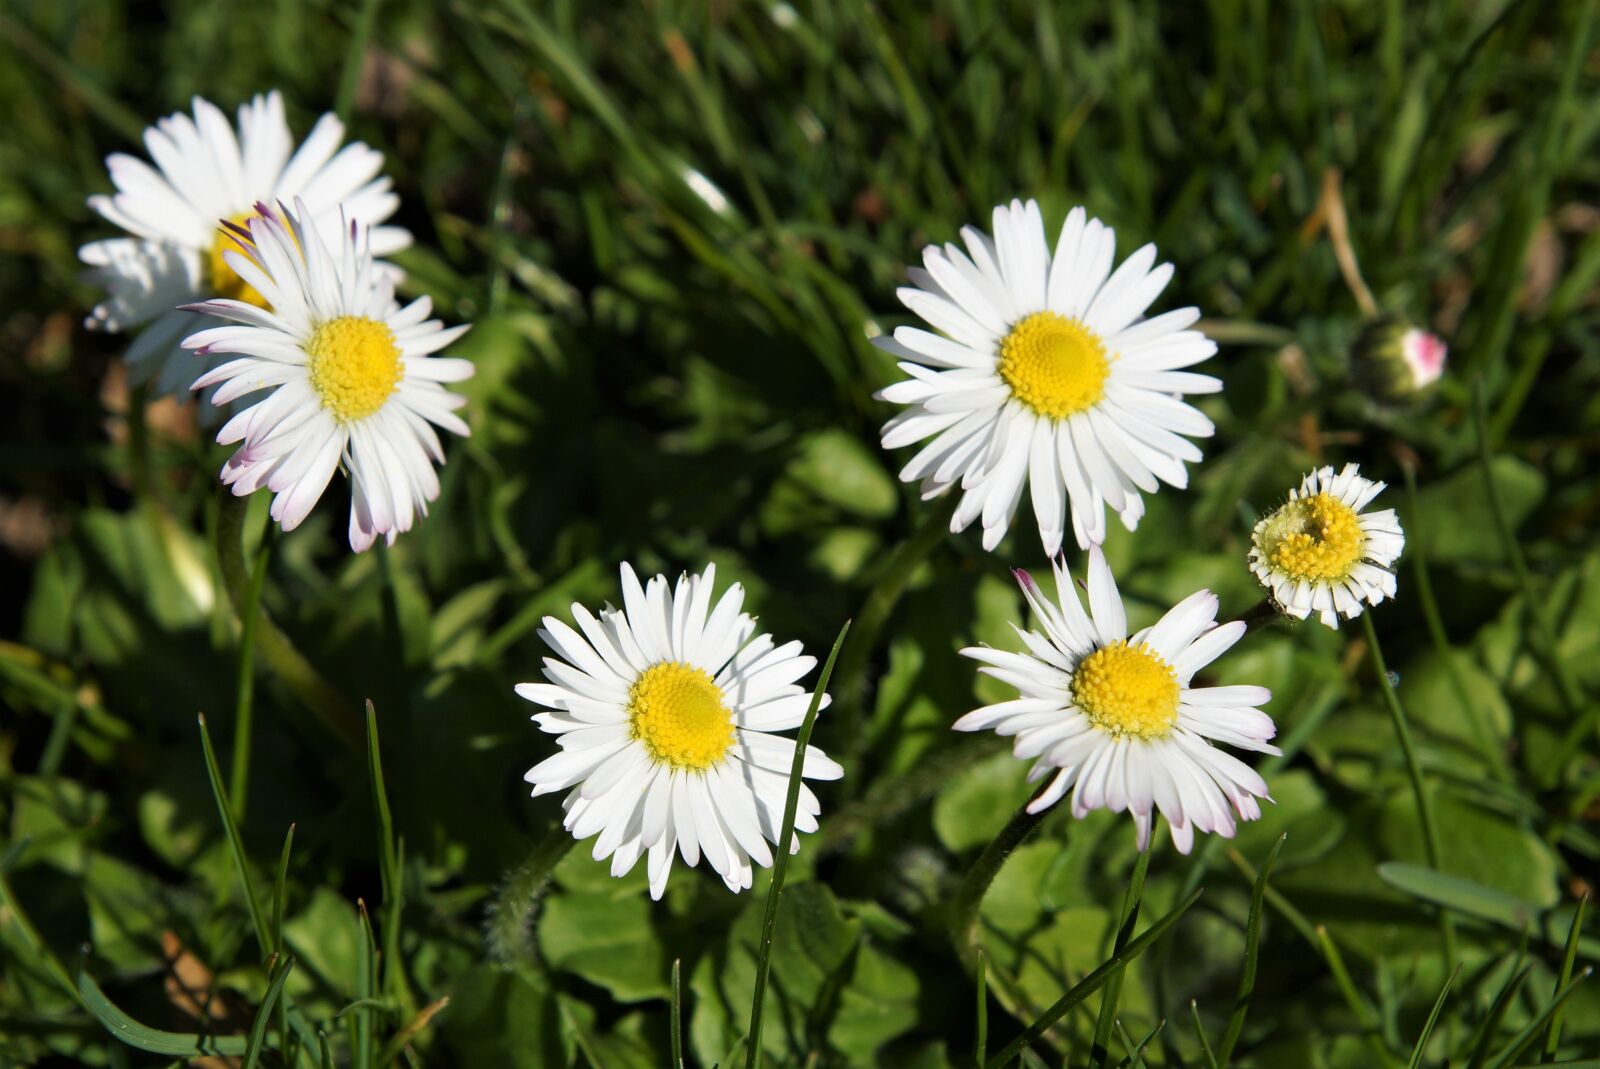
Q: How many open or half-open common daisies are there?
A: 6